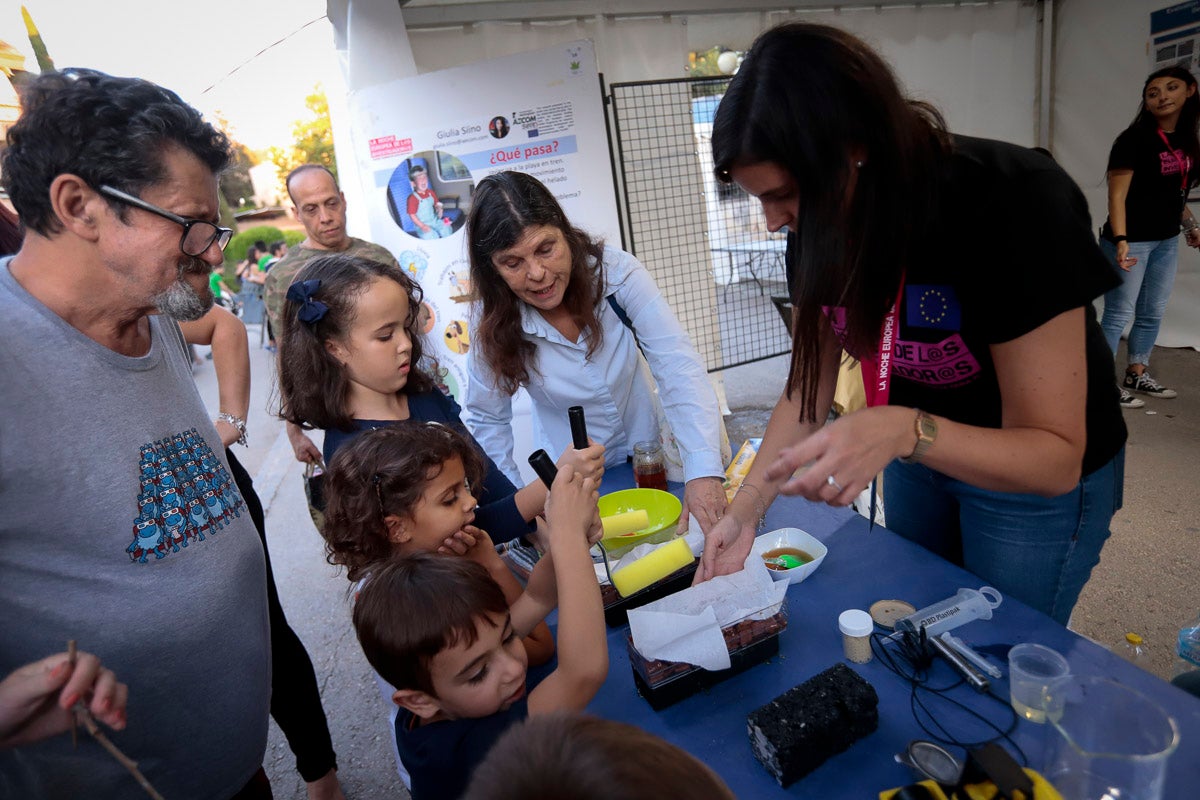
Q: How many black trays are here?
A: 2